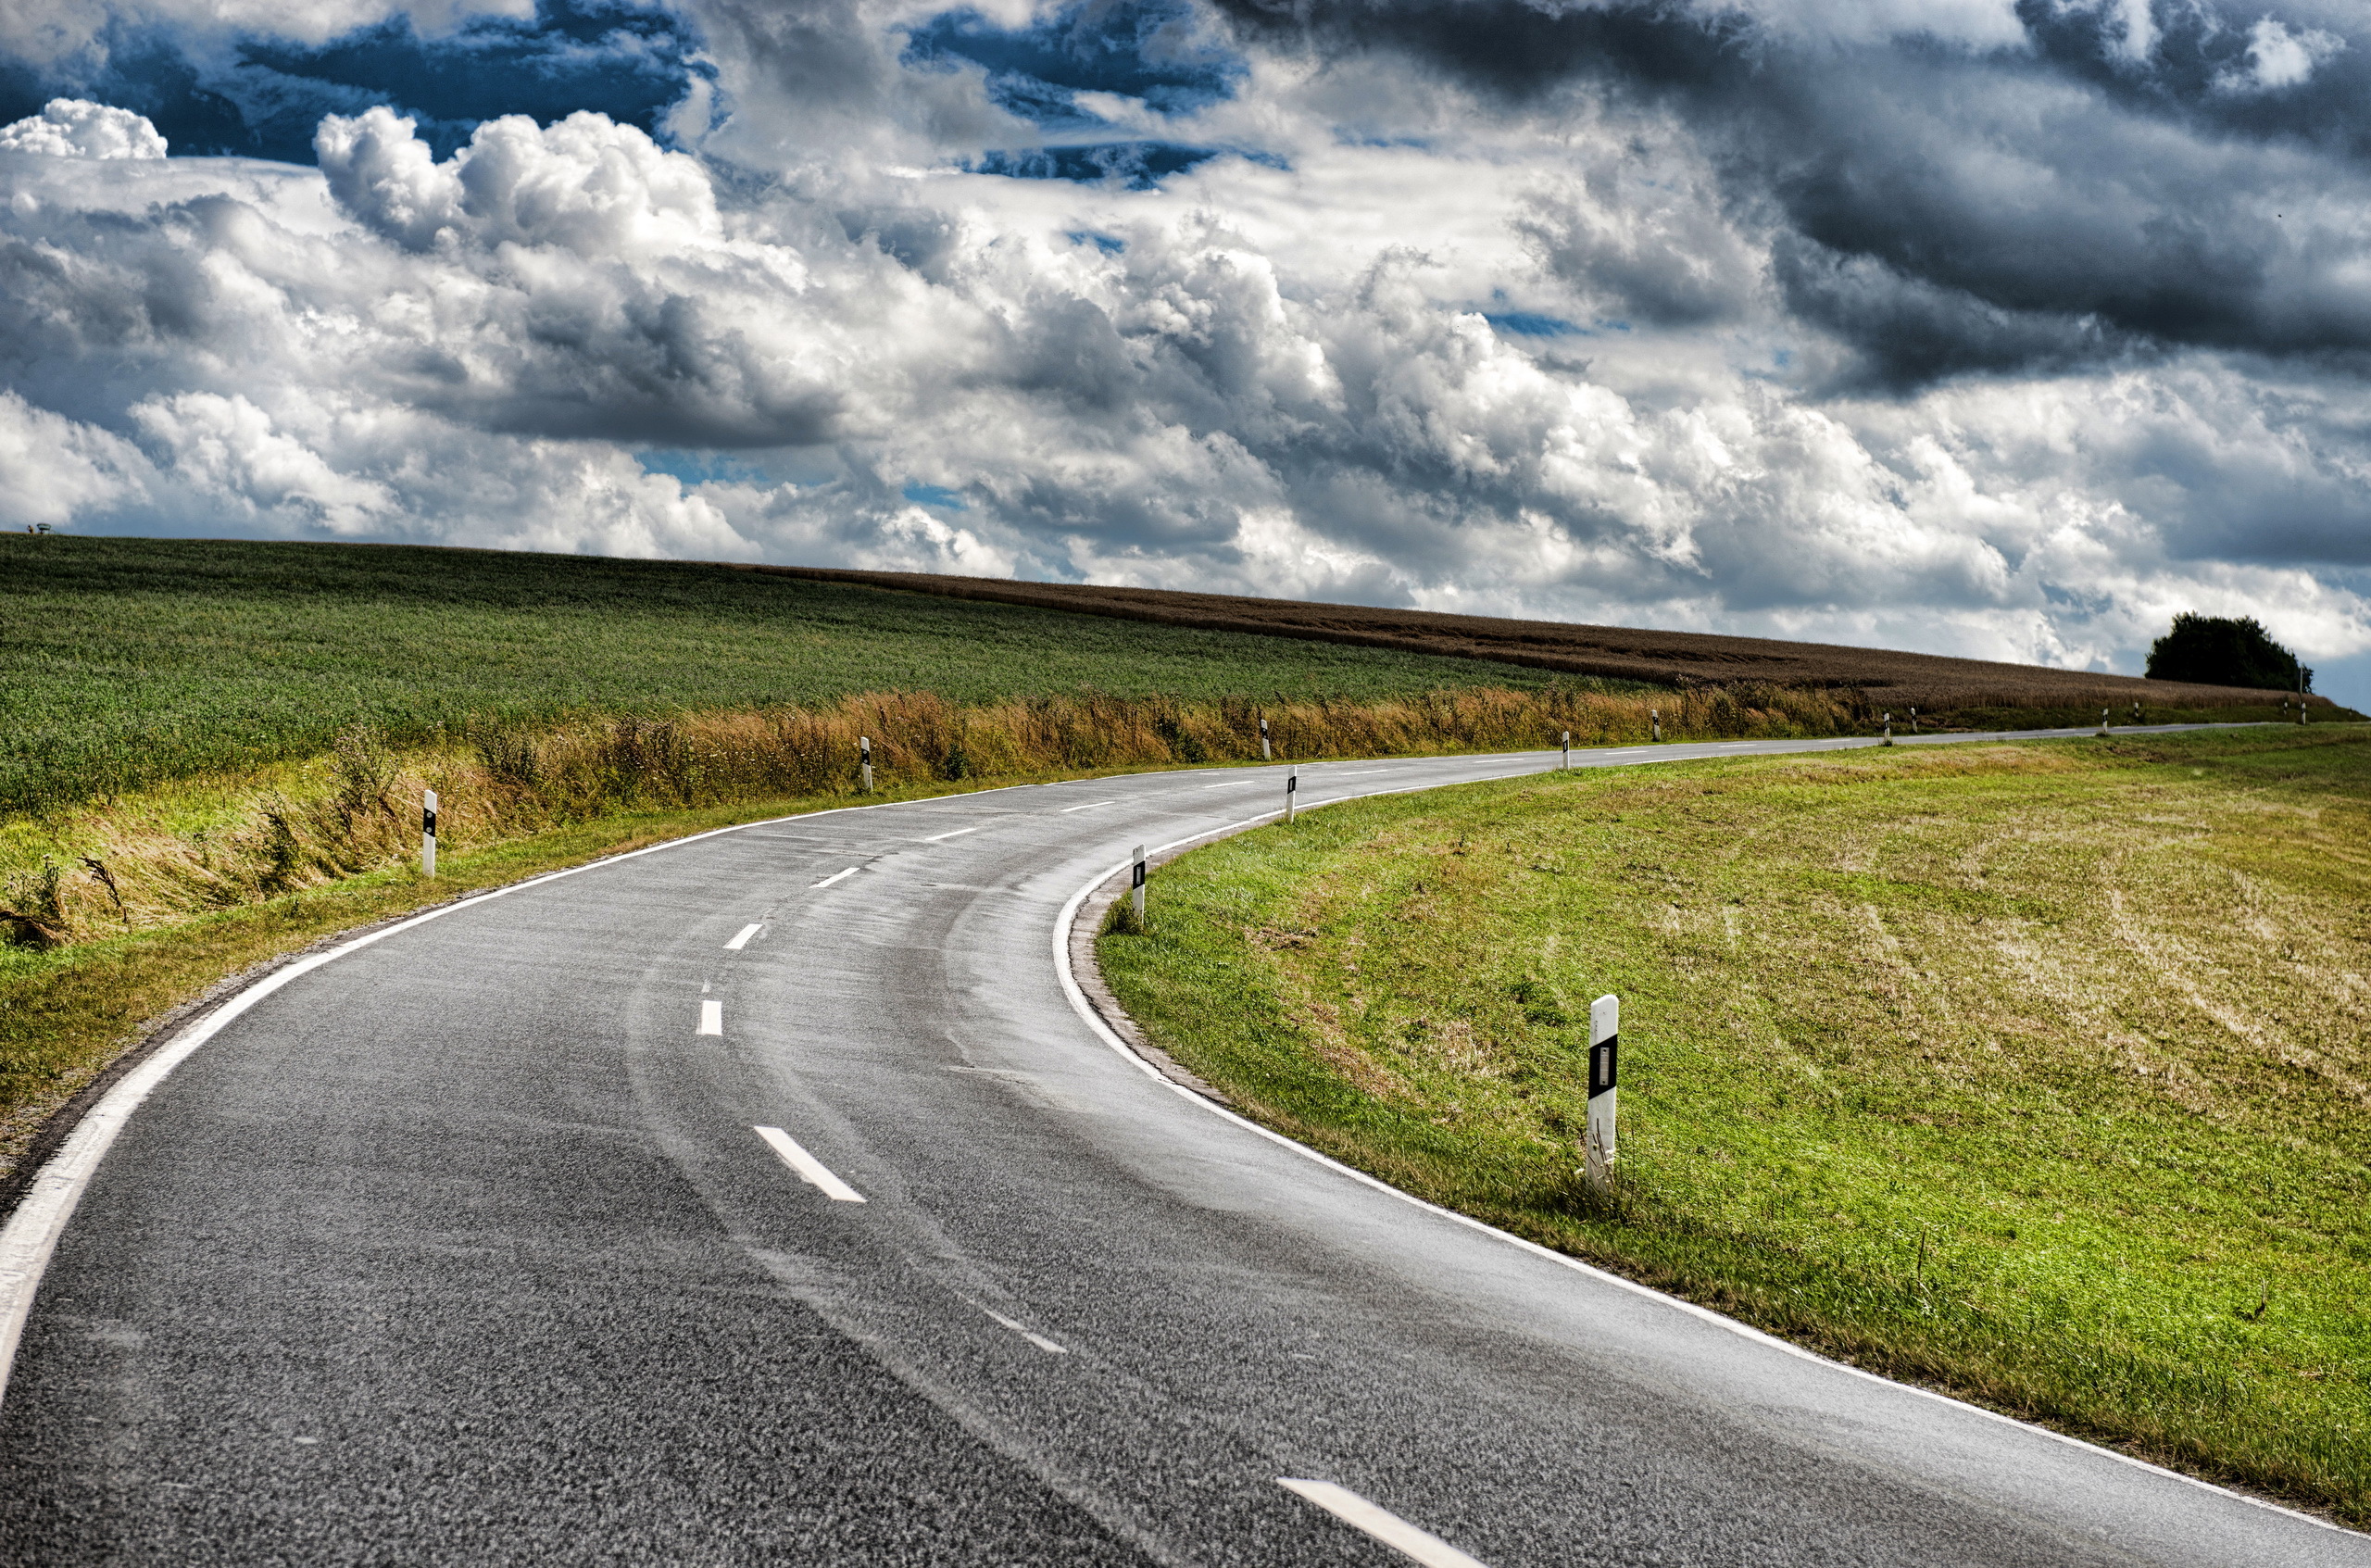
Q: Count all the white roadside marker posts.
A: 14